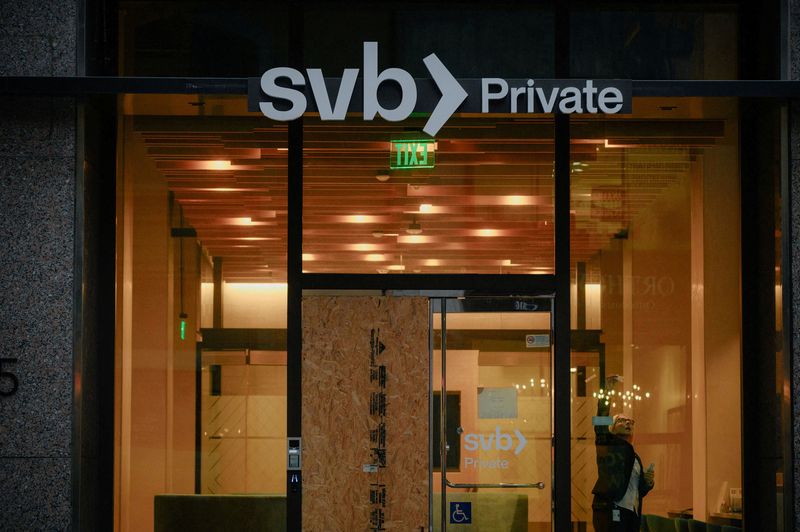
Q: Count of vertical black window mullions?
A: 2